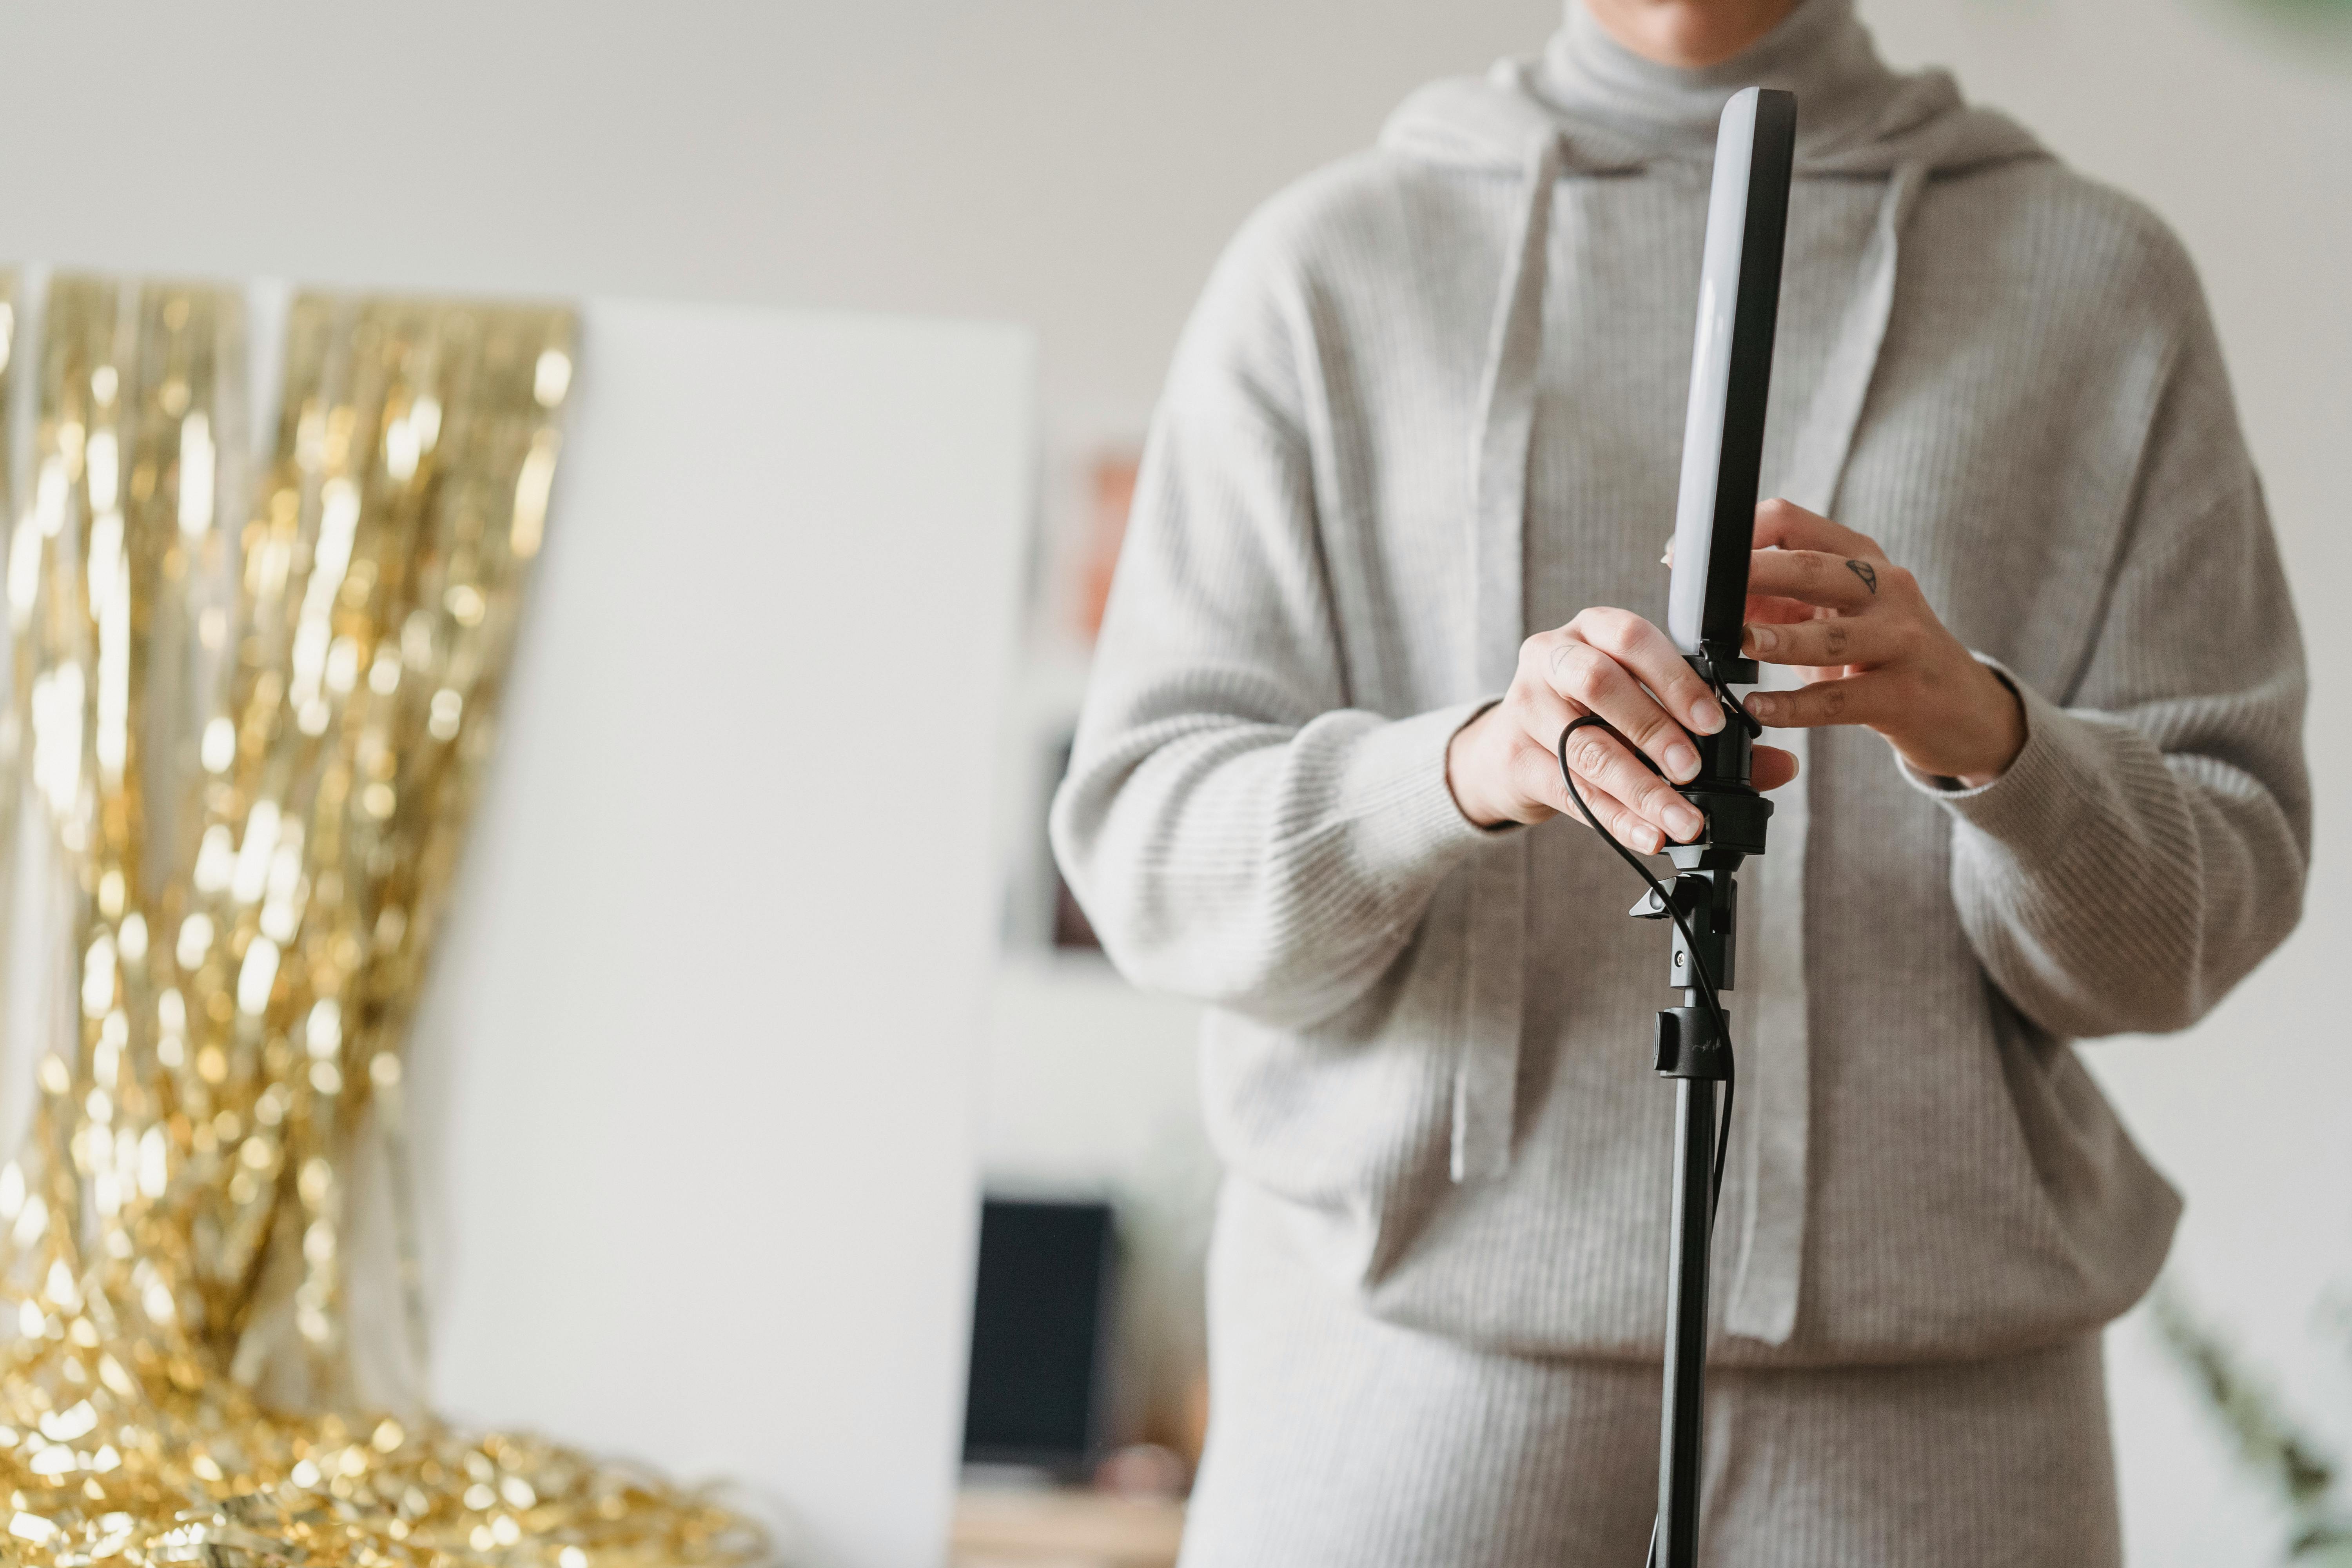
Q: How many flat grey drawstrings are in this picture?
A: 2